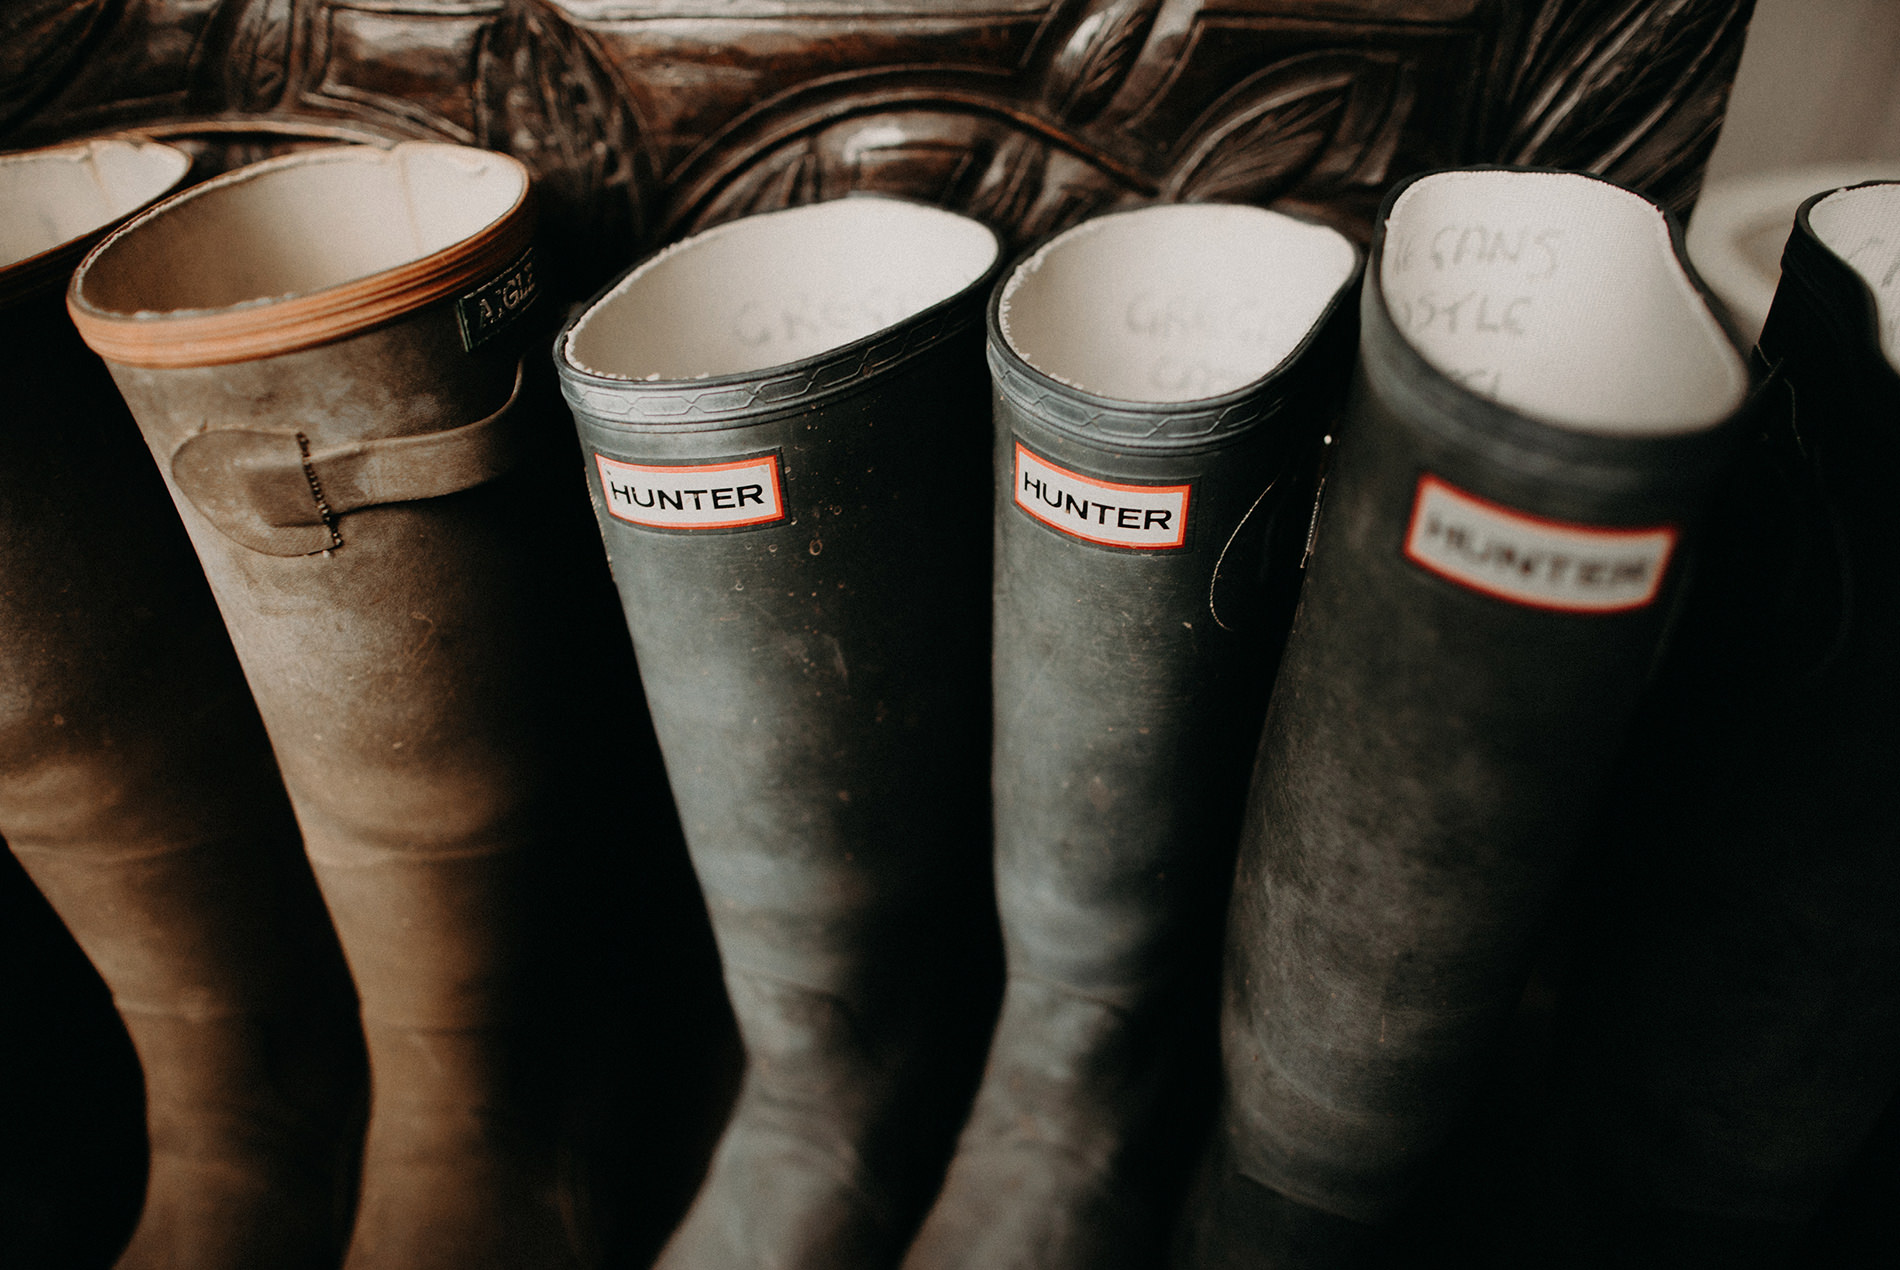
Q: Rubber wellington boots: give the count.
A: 6